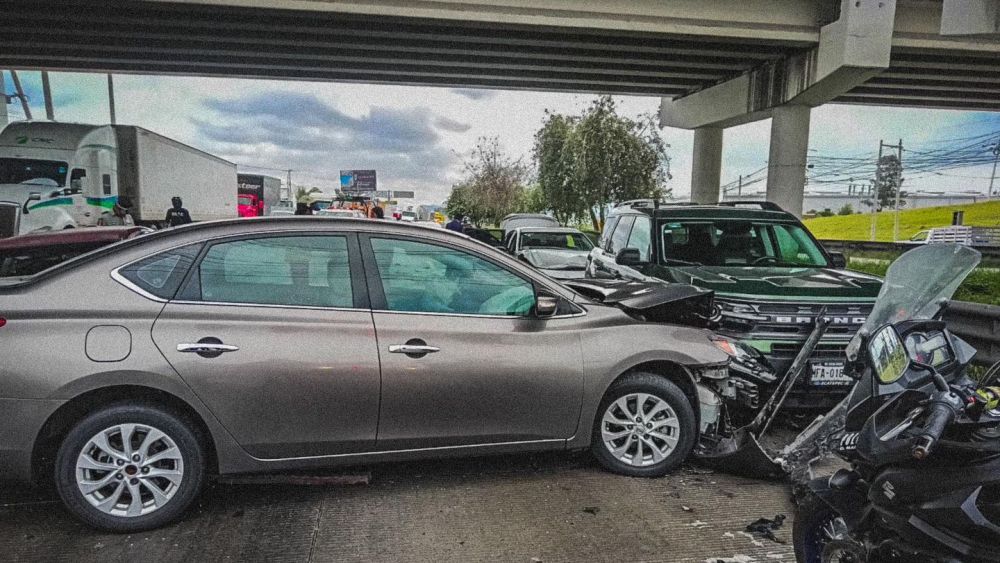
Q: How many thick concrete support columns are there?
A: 2